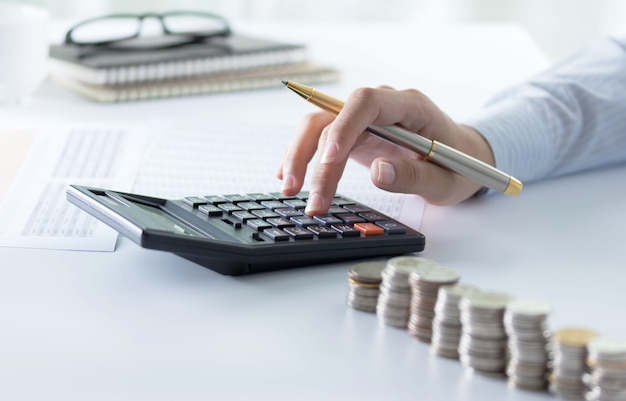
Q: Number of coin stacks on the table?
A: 8